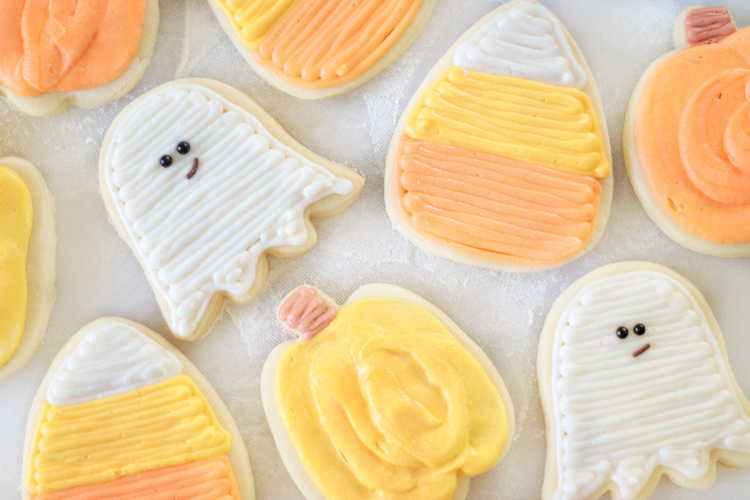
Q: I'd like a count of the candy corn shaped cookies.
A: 3